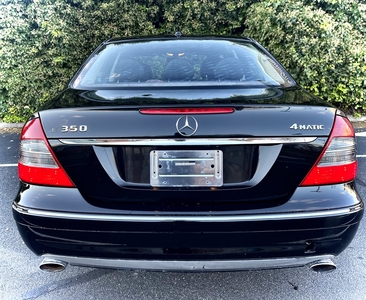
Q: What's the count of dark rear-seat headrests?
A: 3